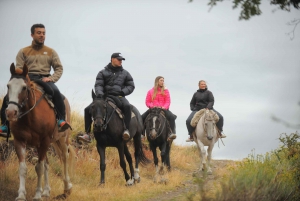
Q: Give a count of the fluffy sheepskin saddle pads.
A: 1